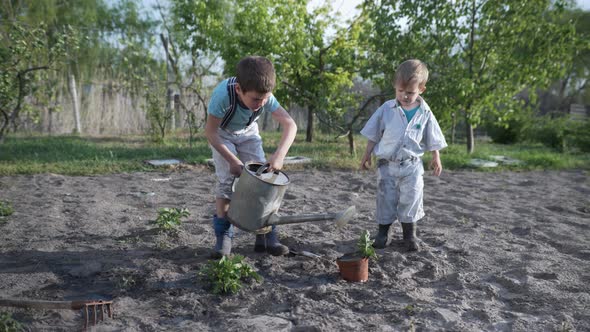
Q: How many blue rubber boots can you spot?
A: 2